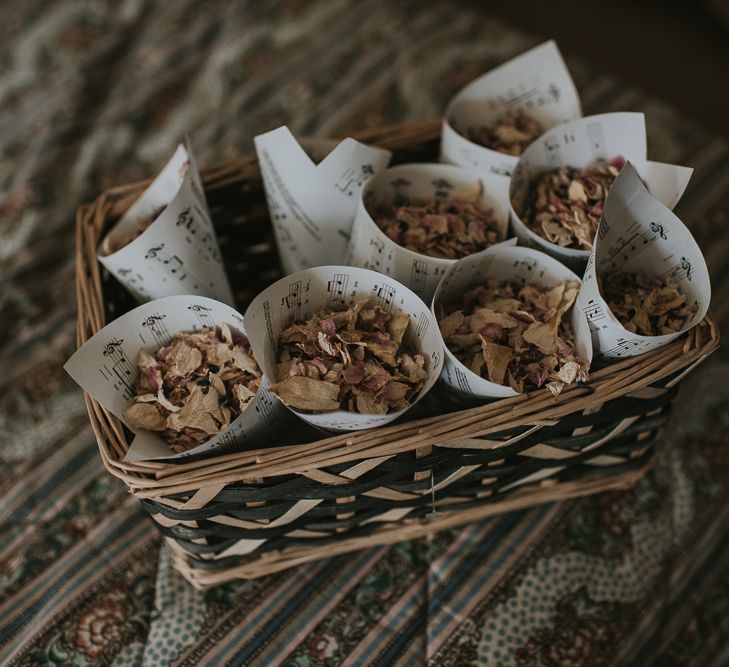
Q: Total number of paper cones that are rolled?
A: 9